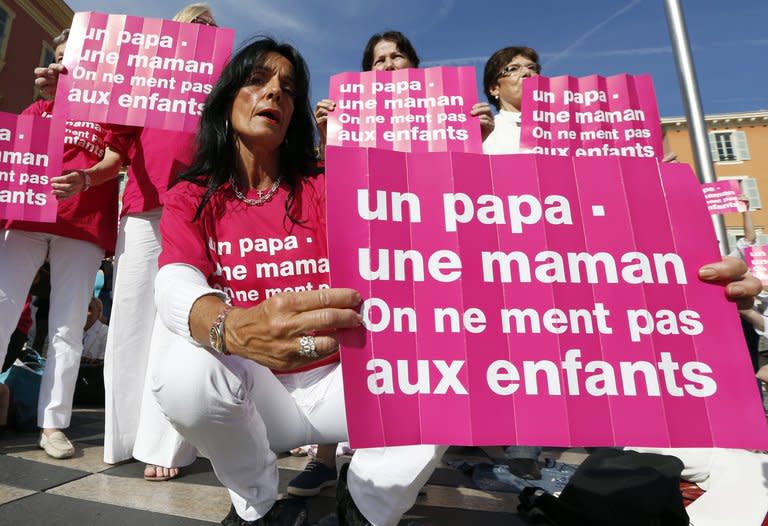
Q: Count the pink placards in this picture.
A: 7